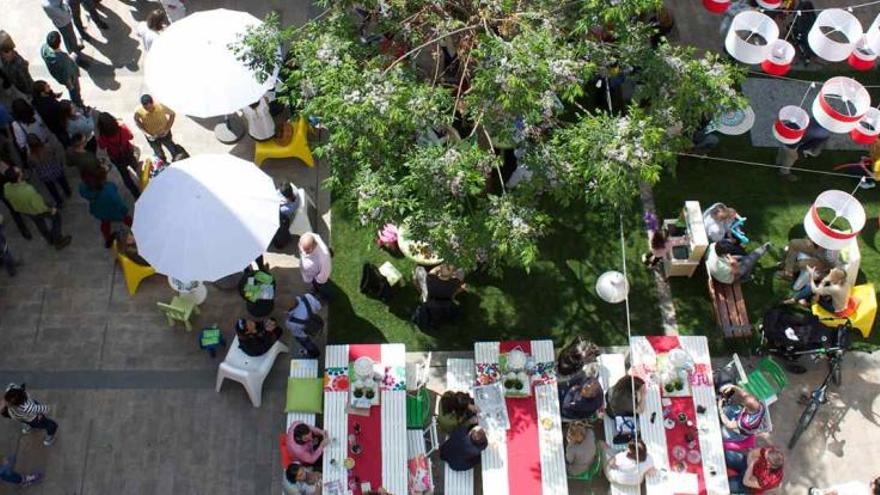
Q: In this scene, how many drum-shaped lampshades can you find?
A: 11